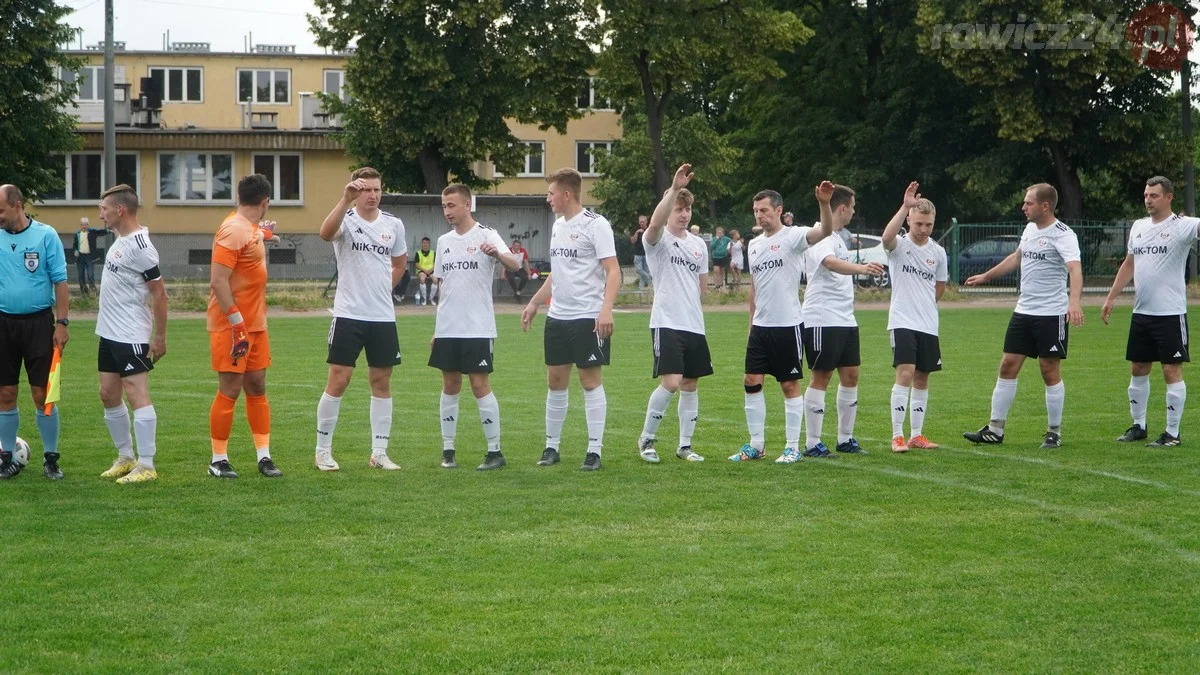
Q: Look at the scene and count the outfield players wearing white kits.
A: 10